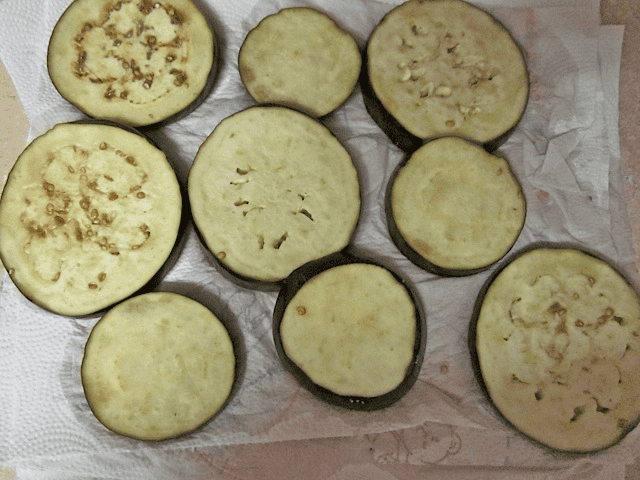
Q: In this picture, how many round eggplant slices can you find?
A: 9